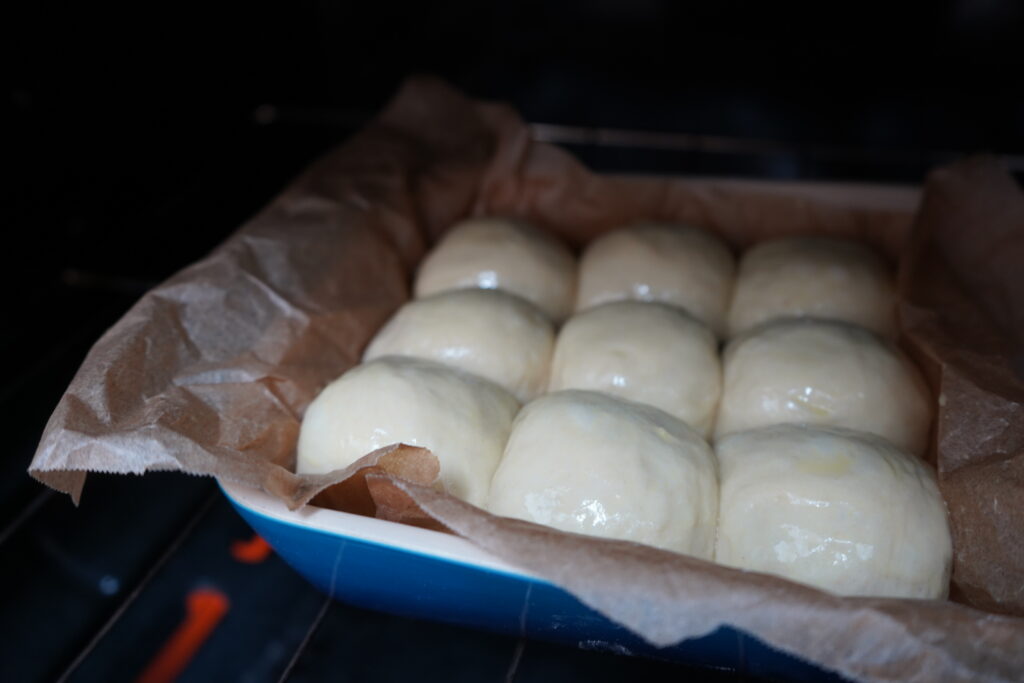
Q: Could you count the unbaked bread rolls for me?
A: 9